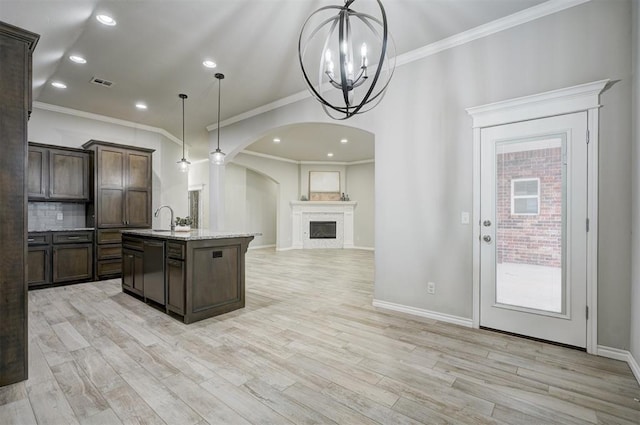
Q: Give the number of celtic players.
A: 0